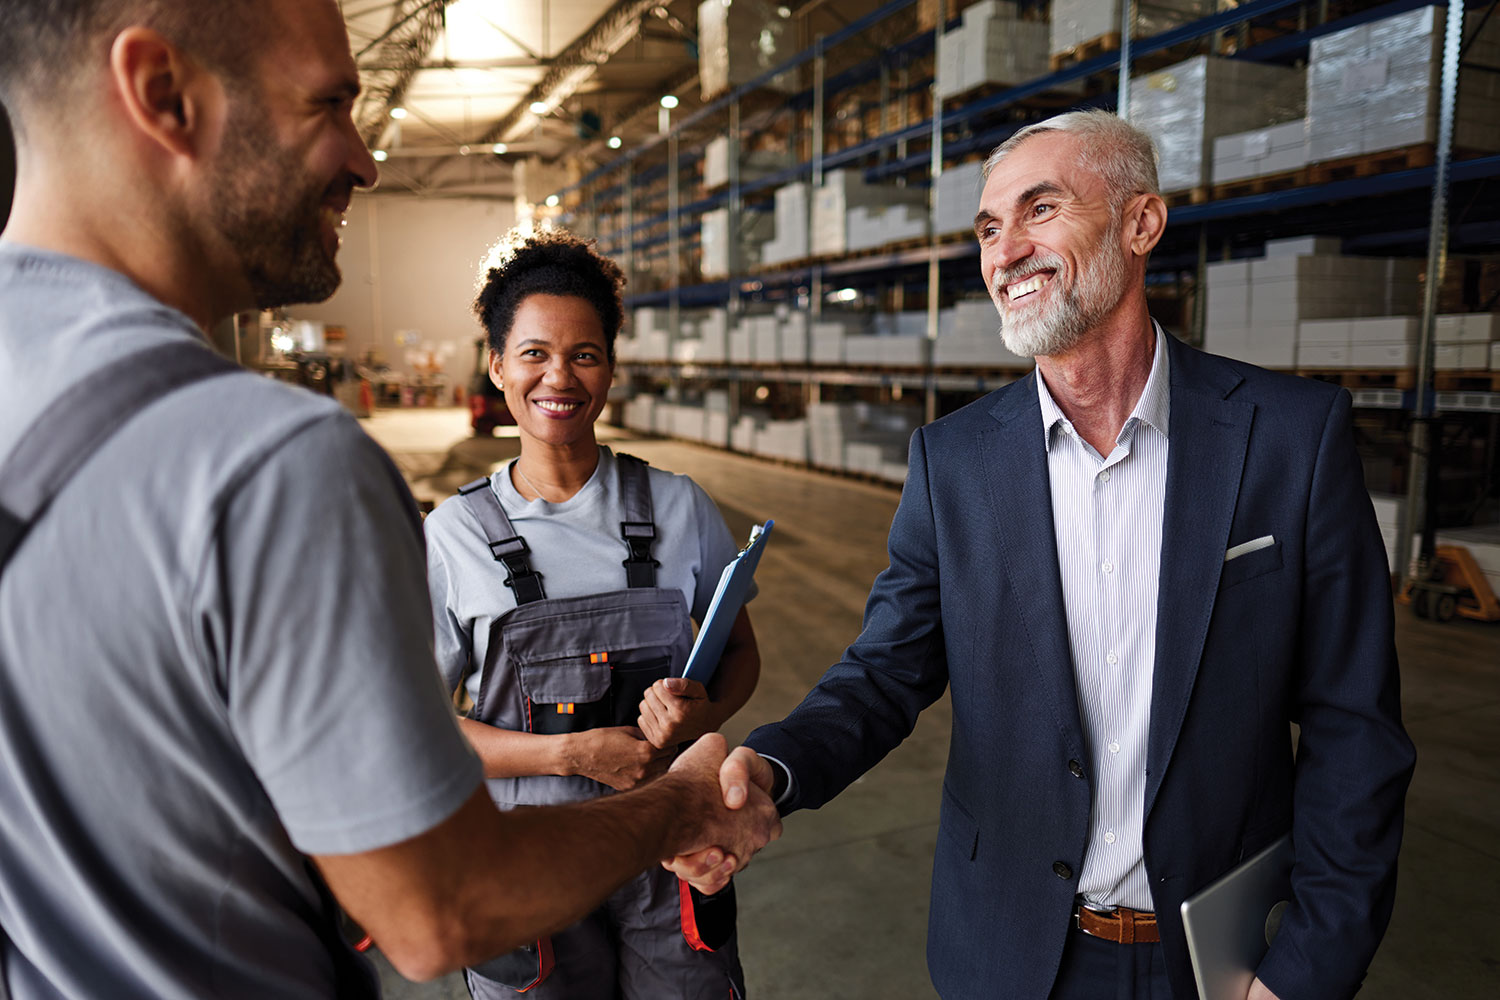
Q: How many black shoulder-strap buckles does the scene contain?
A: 2